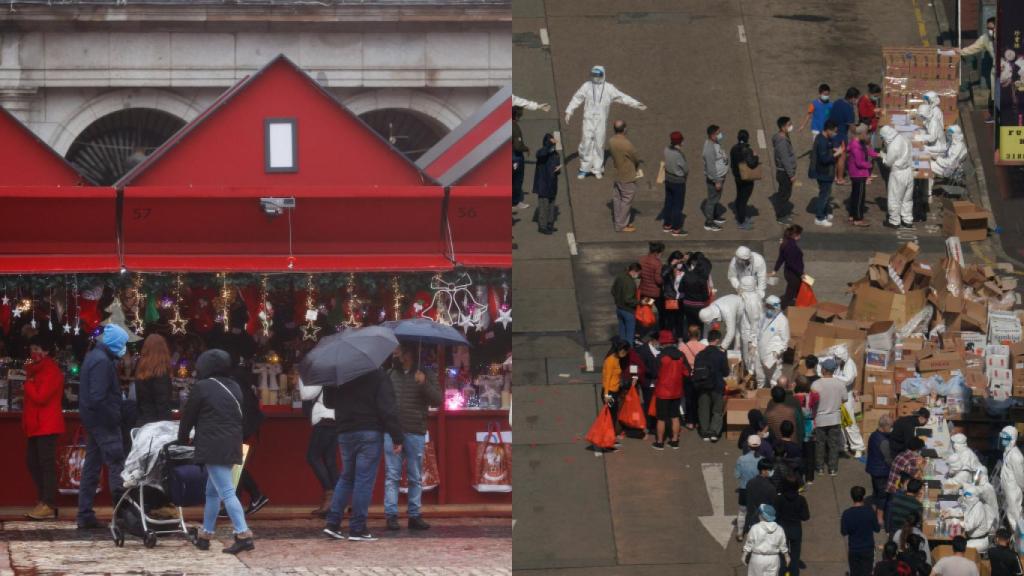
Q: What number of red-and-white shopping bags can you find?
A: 3